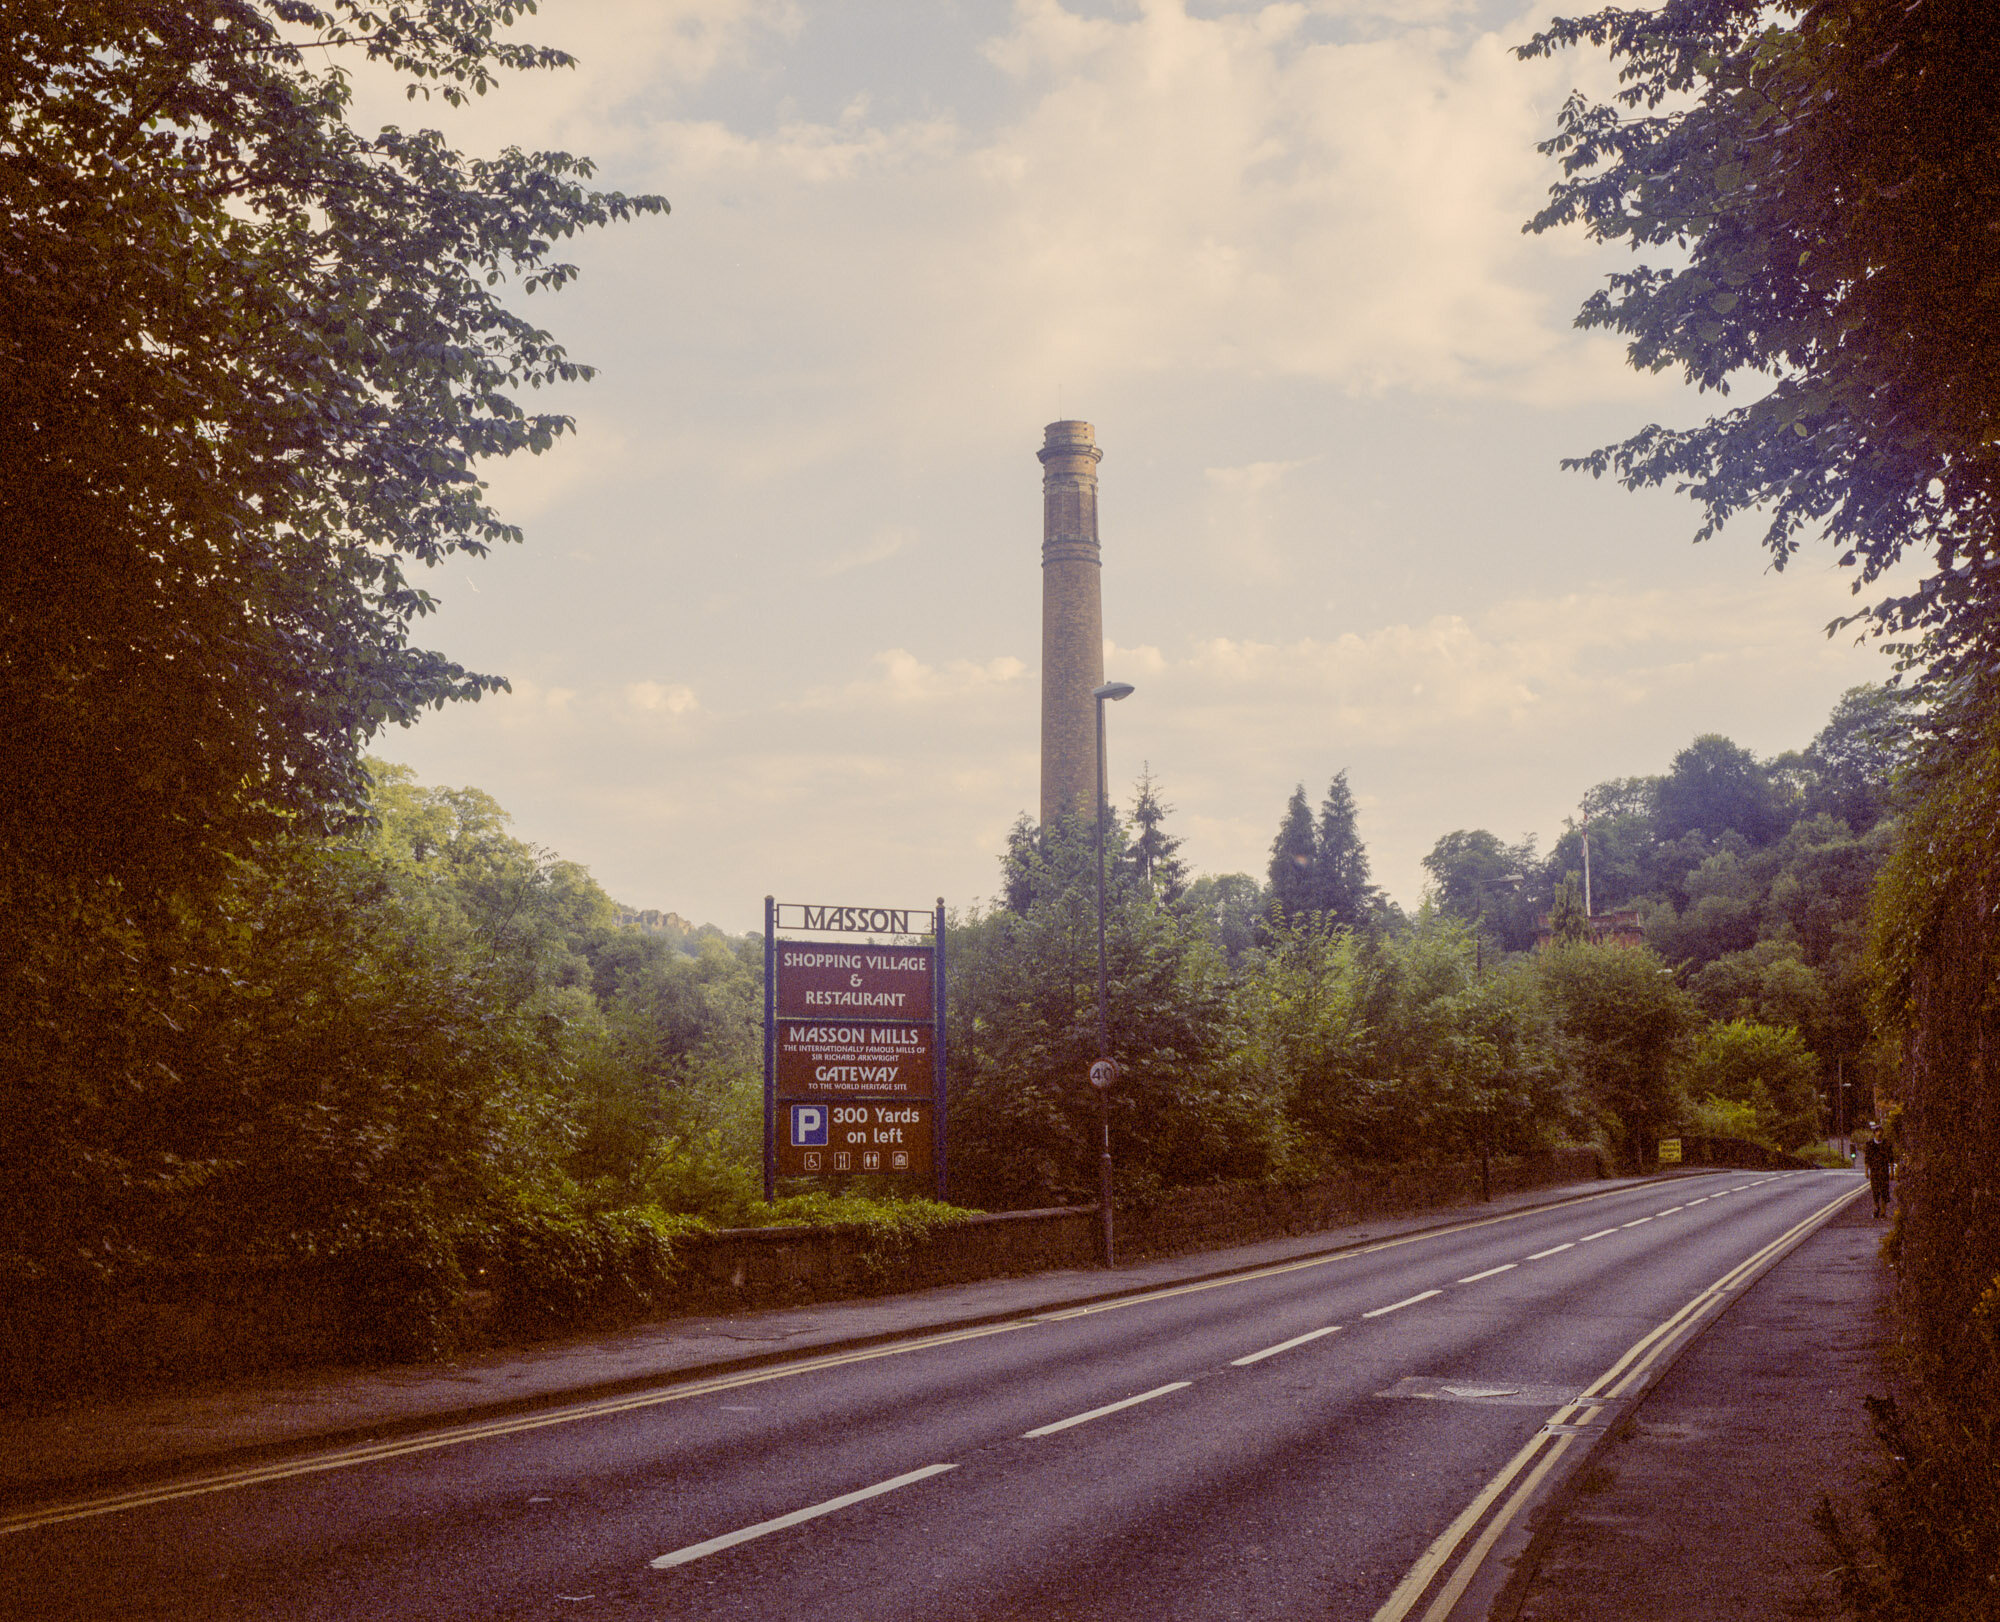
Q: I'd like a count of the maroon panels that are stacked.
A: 3